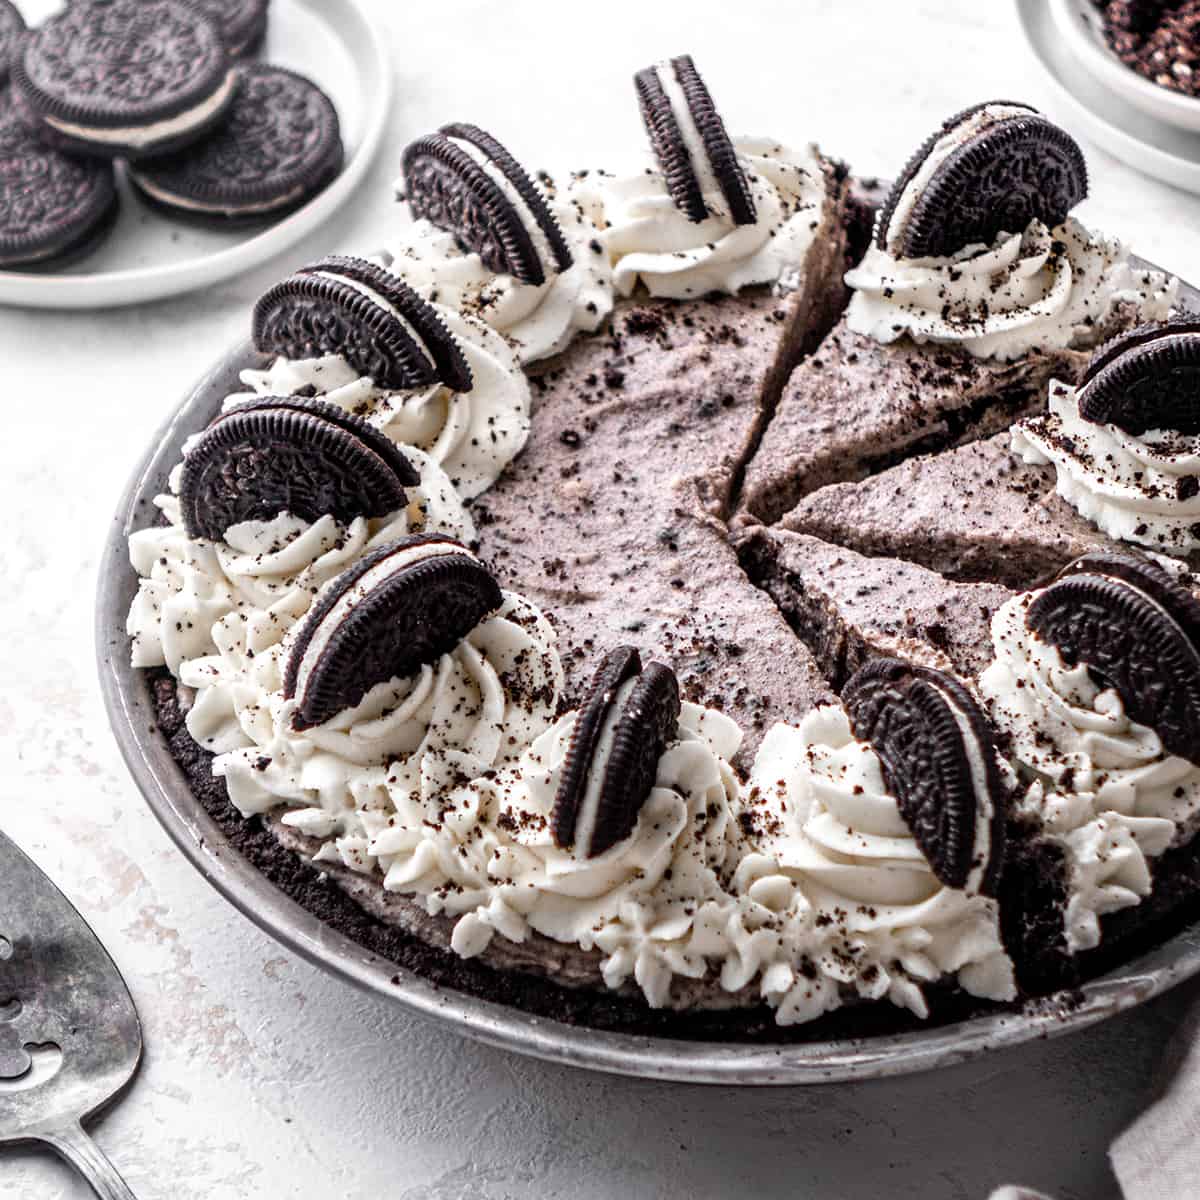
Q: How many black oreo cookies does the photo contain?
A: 15